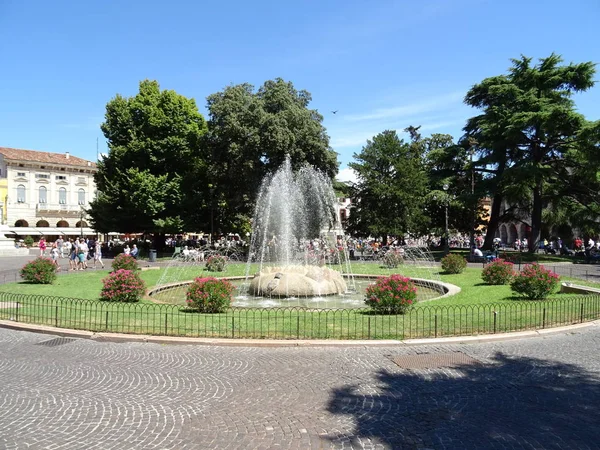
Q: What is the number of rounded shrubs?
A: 10